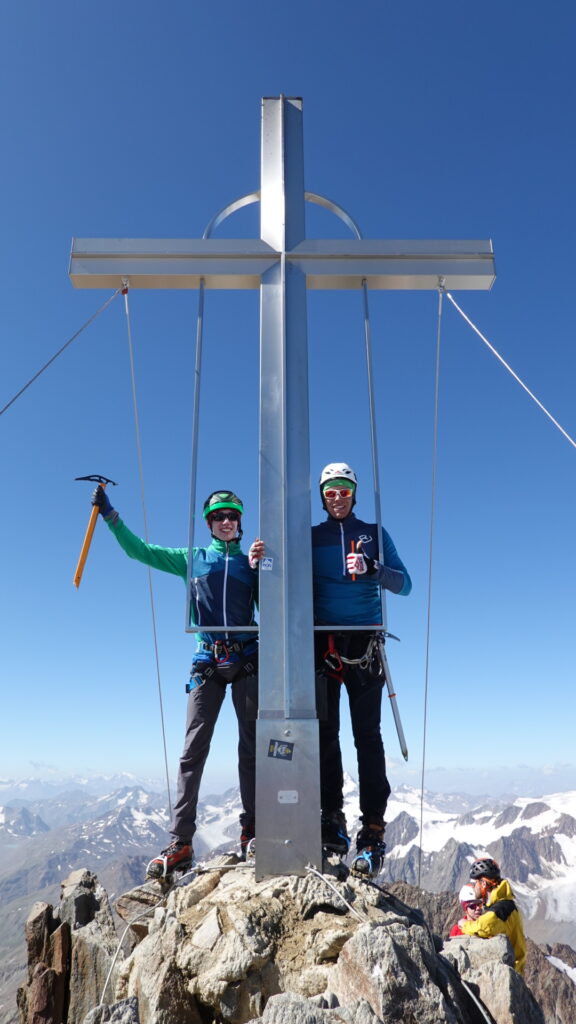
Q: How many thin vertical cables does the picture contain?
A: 2